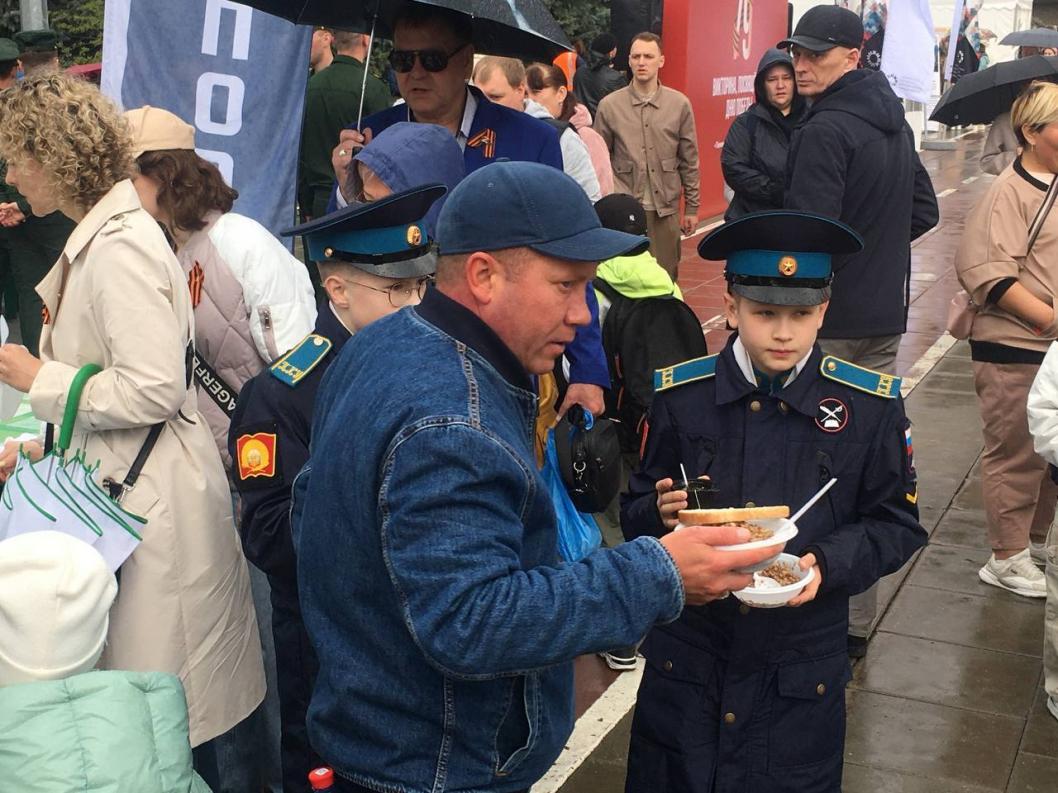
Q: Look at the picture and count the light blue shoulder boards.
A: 3